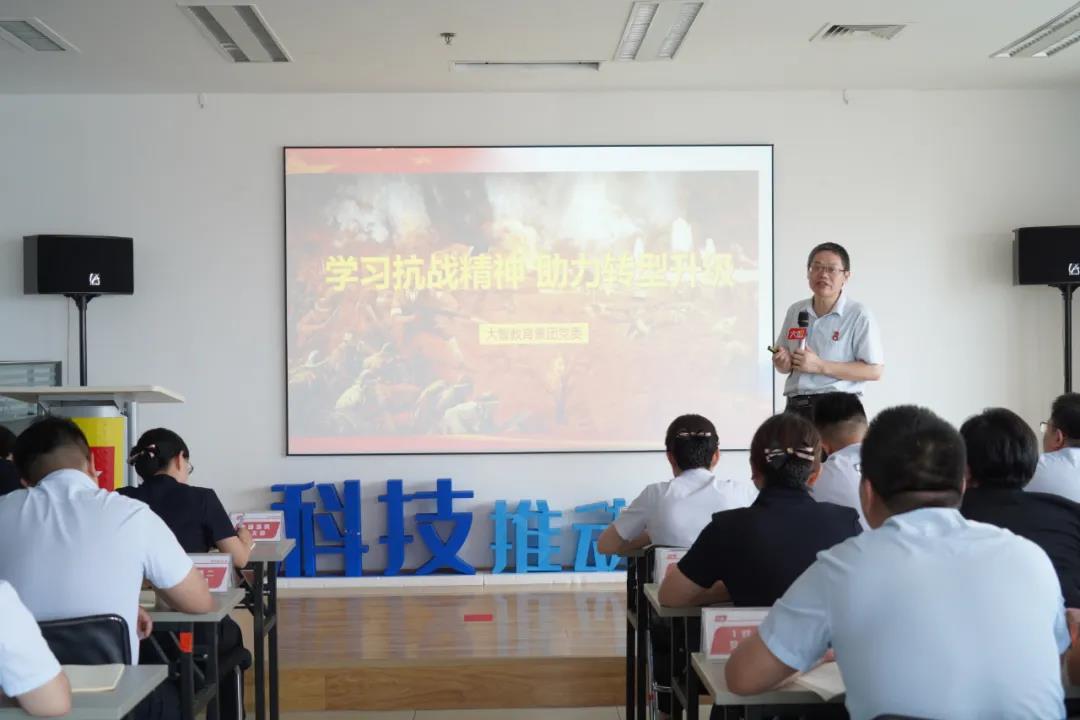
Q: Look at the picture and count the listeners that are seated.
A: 10